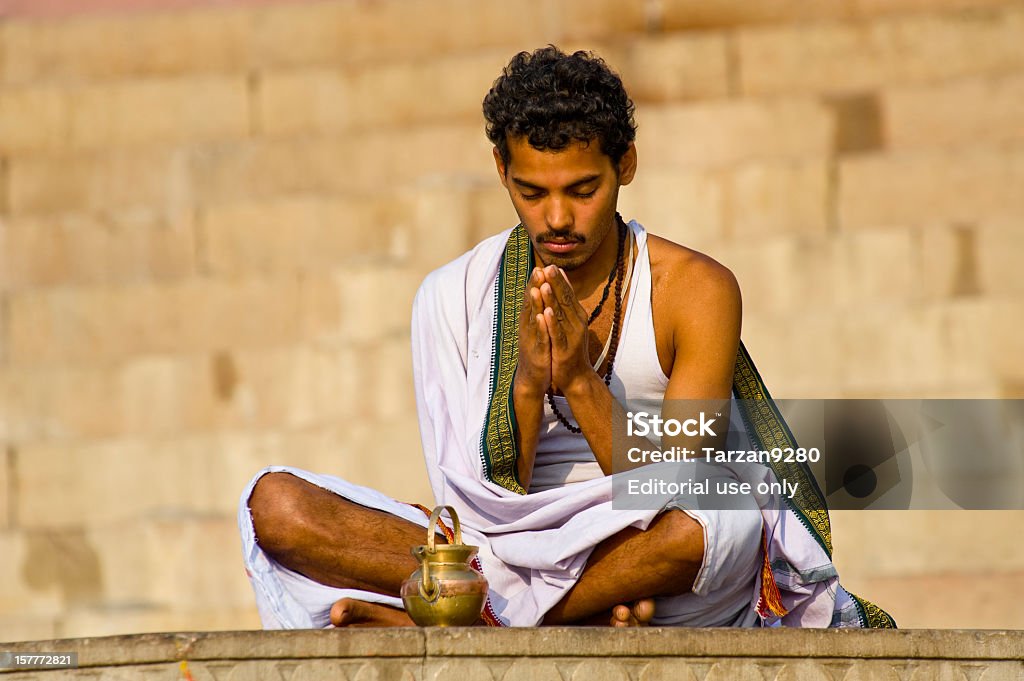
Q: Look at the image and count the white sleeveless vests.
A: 1